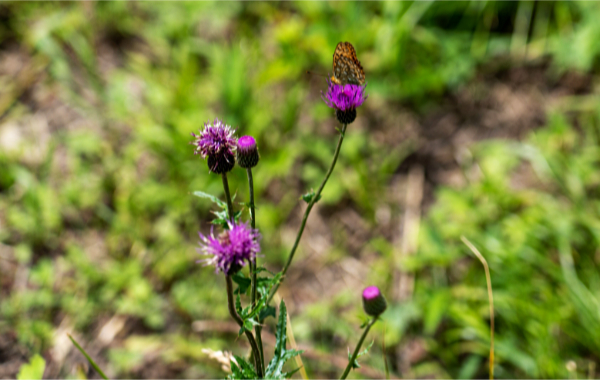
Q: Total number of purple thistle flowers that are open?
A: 3